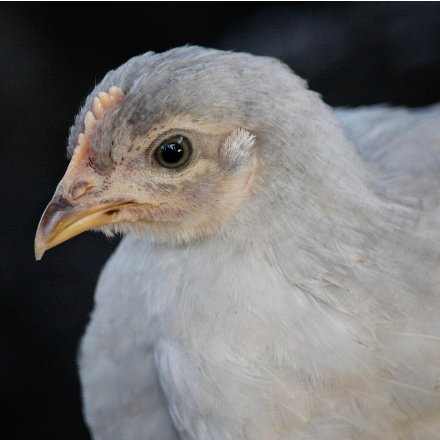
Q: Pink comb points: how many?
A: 5